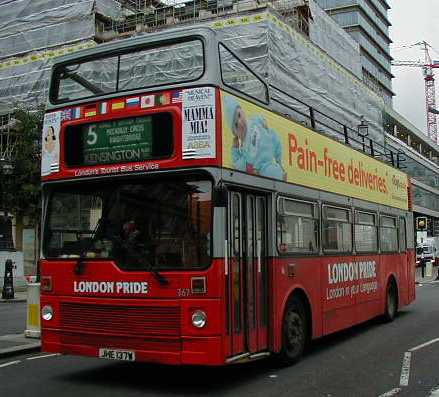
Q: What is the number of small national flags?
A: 9